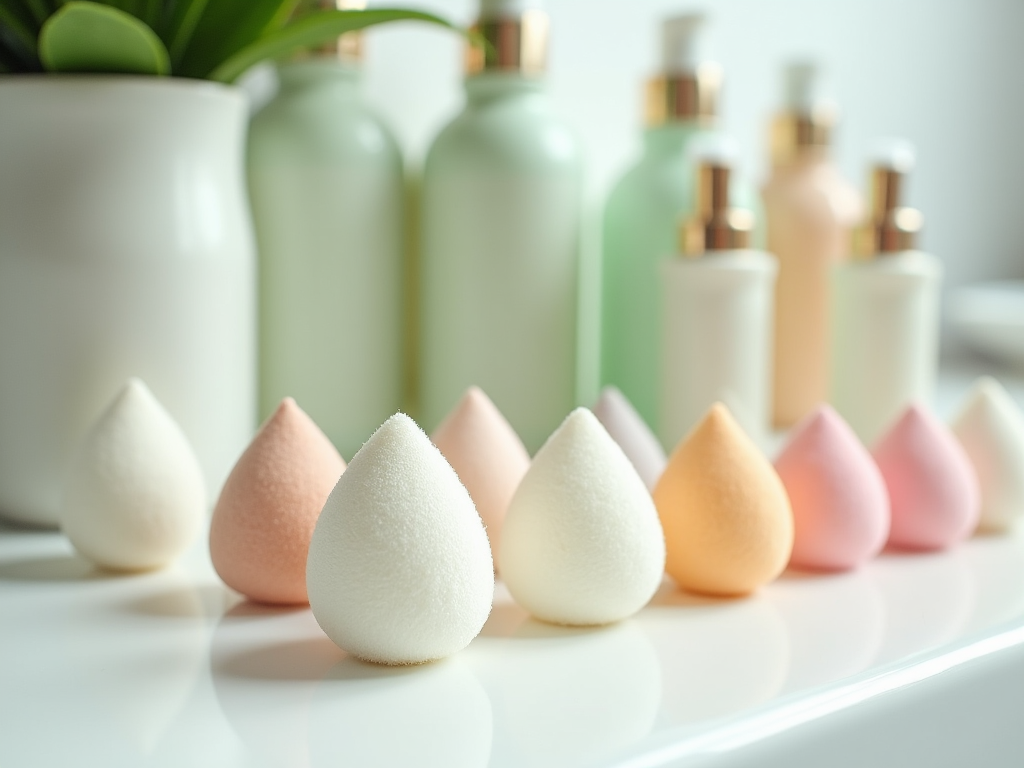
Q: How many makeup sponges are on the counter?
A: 10